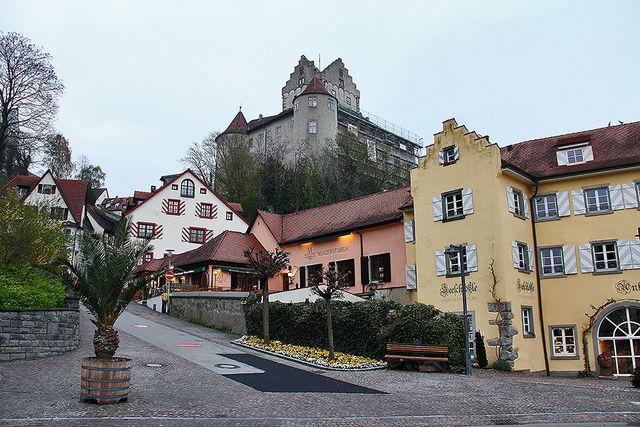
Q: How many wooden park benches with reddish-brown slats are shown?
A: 1